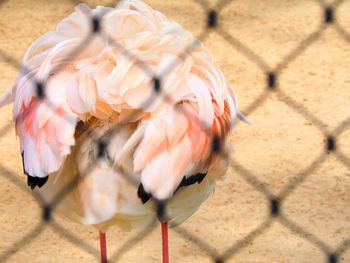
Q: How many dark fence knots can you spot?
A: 14